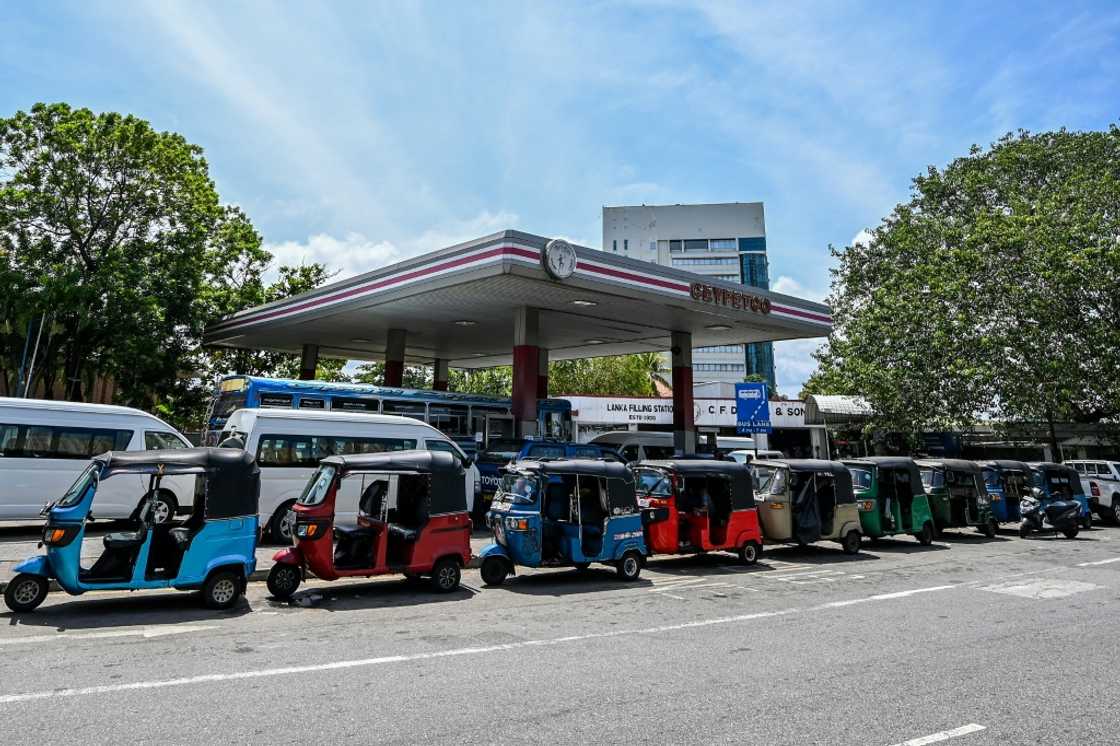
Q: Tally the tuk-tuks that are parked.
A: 9